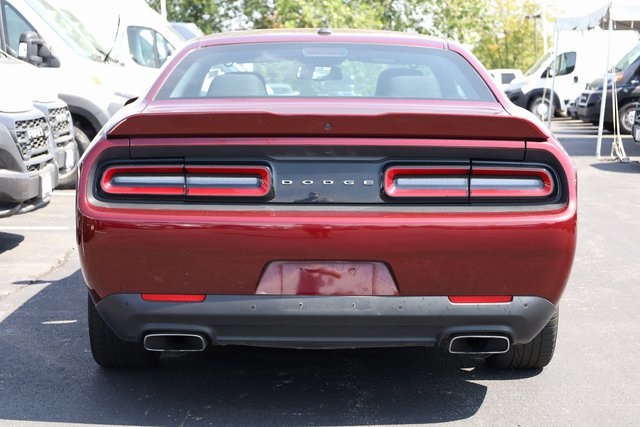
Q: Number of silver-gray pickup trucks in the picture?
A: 0